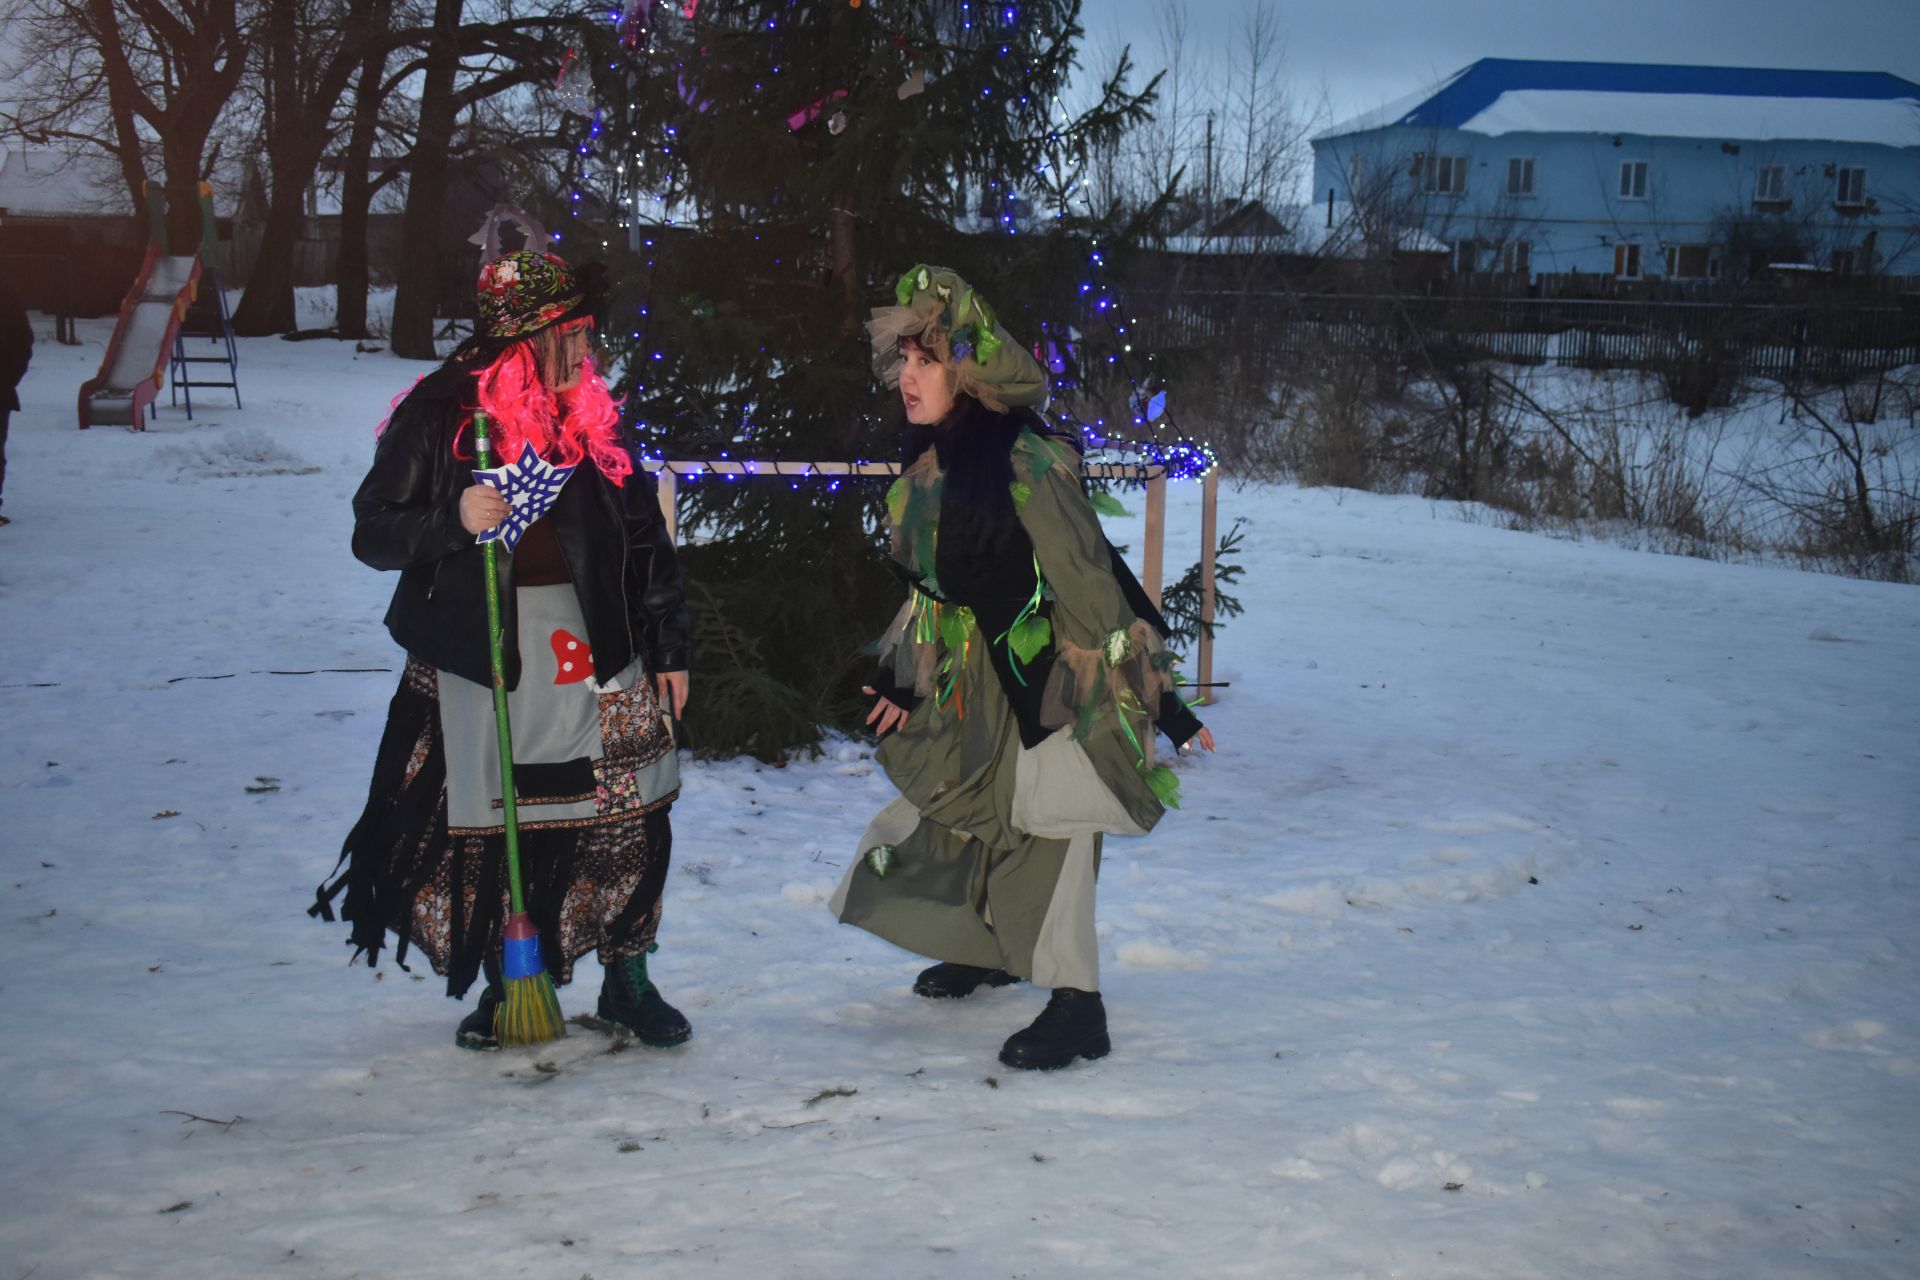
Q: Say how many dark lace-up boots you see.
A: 4